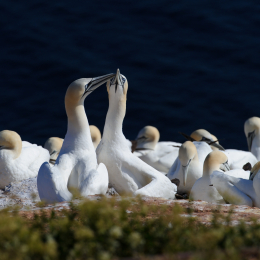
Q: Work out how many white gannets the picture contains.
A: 11